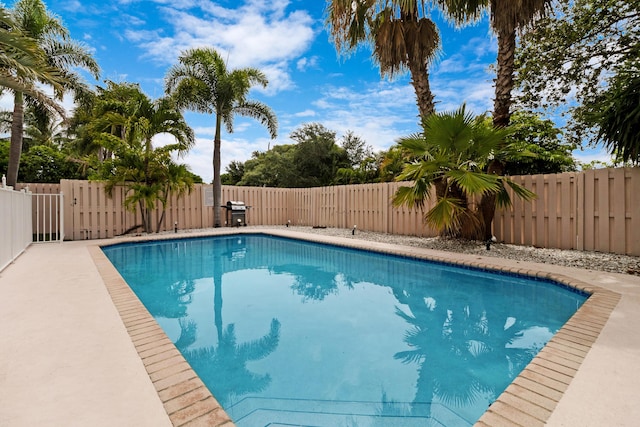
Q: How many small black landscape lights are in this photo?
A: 5